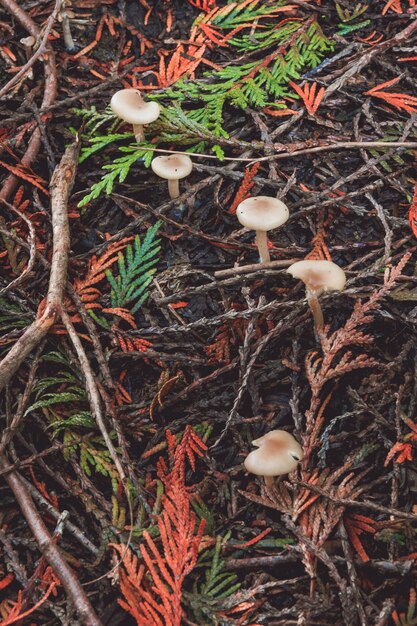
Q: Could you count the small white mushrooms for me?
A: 5